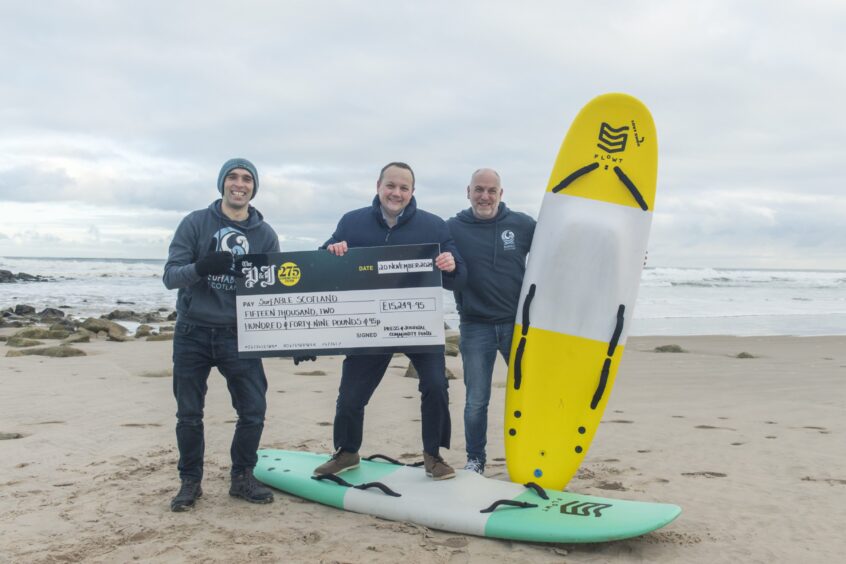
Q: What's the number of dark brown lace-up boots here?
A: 2